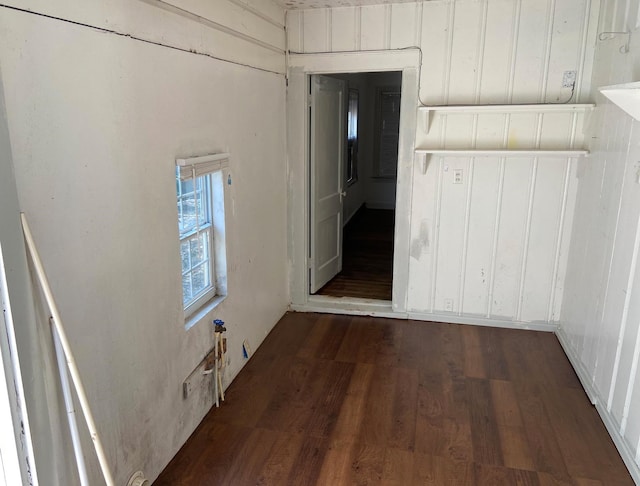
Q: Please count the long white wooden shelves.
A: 2